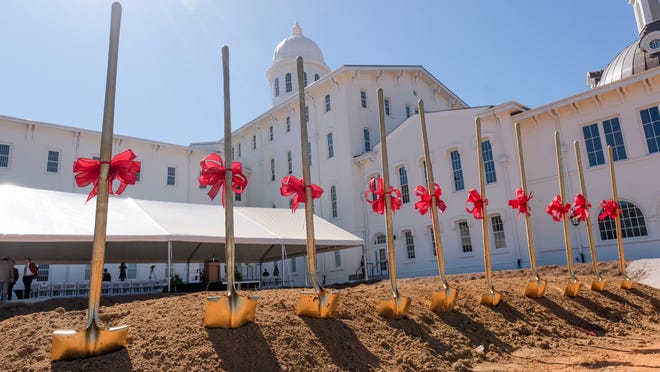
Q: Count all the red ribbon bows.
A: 10